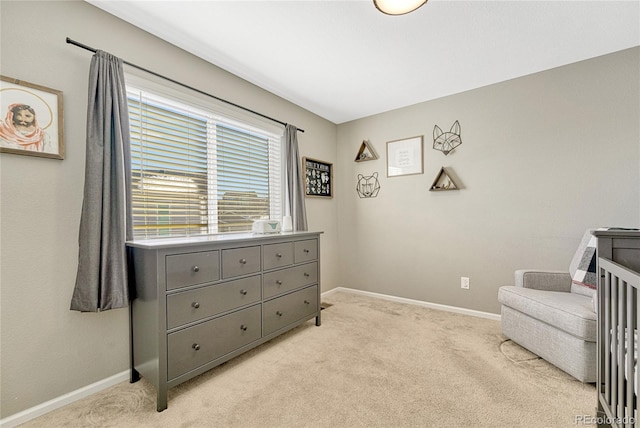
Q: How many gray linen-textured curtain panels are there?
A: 2